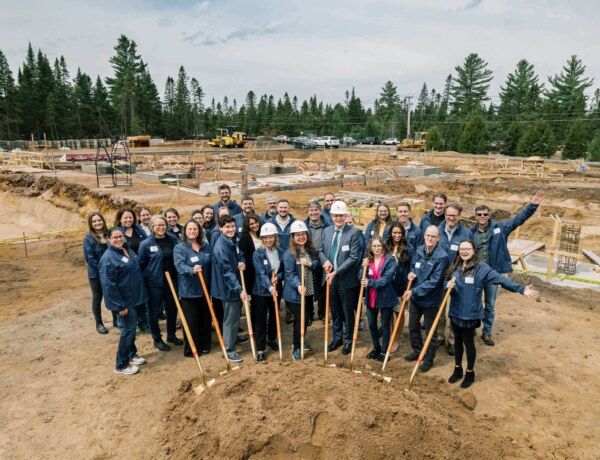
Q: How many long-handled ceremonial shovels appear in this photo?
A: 9